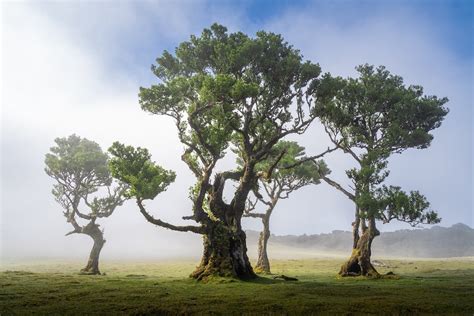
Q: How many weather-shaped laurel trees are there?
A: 4